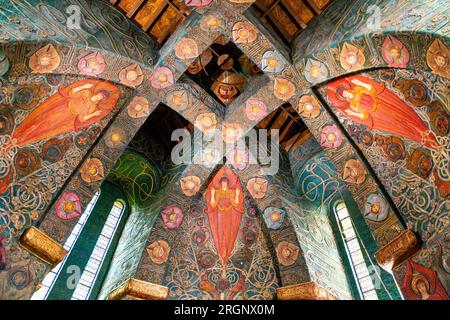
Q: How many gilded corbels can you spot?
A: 4